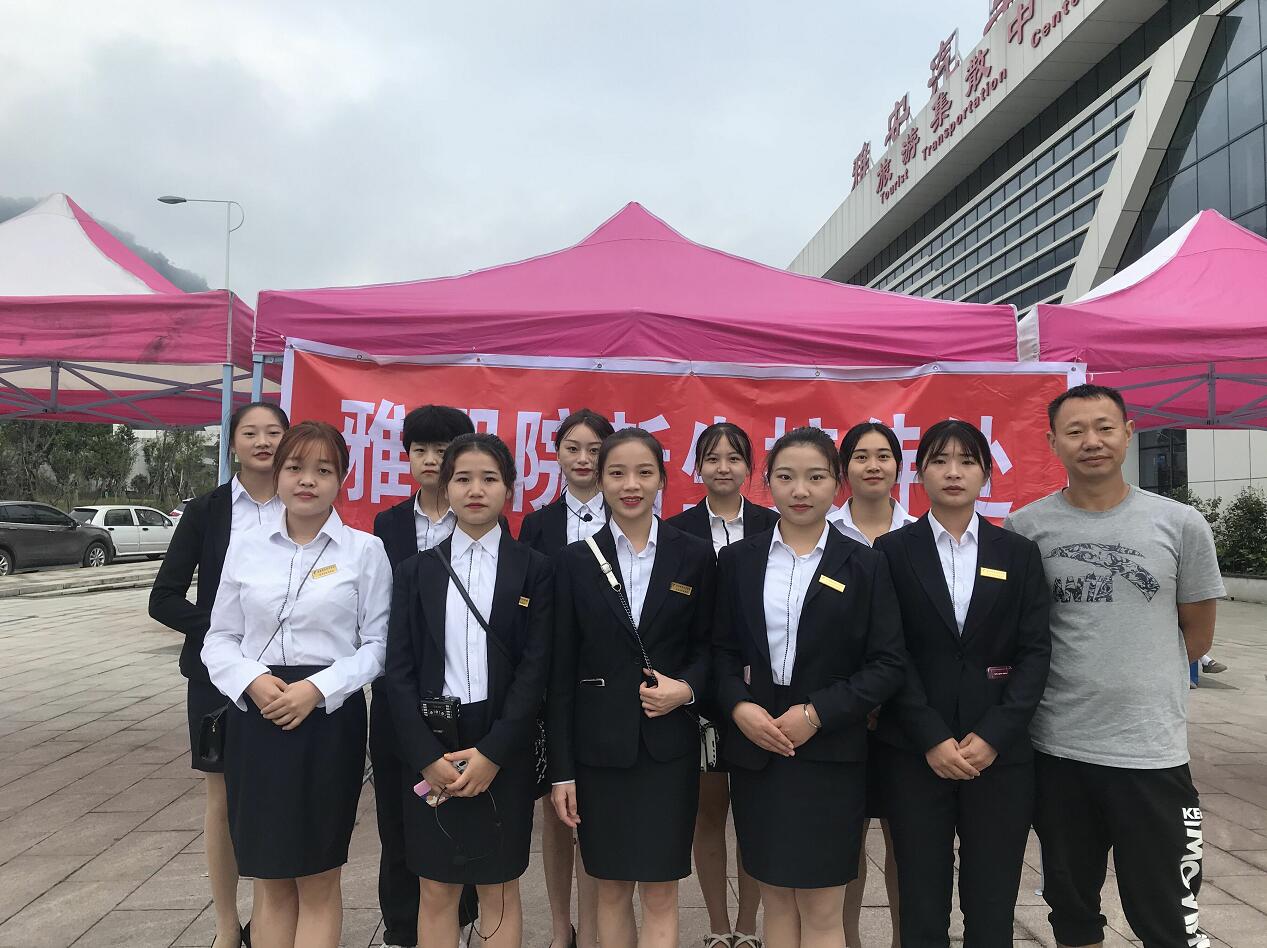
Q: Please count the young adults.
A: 10